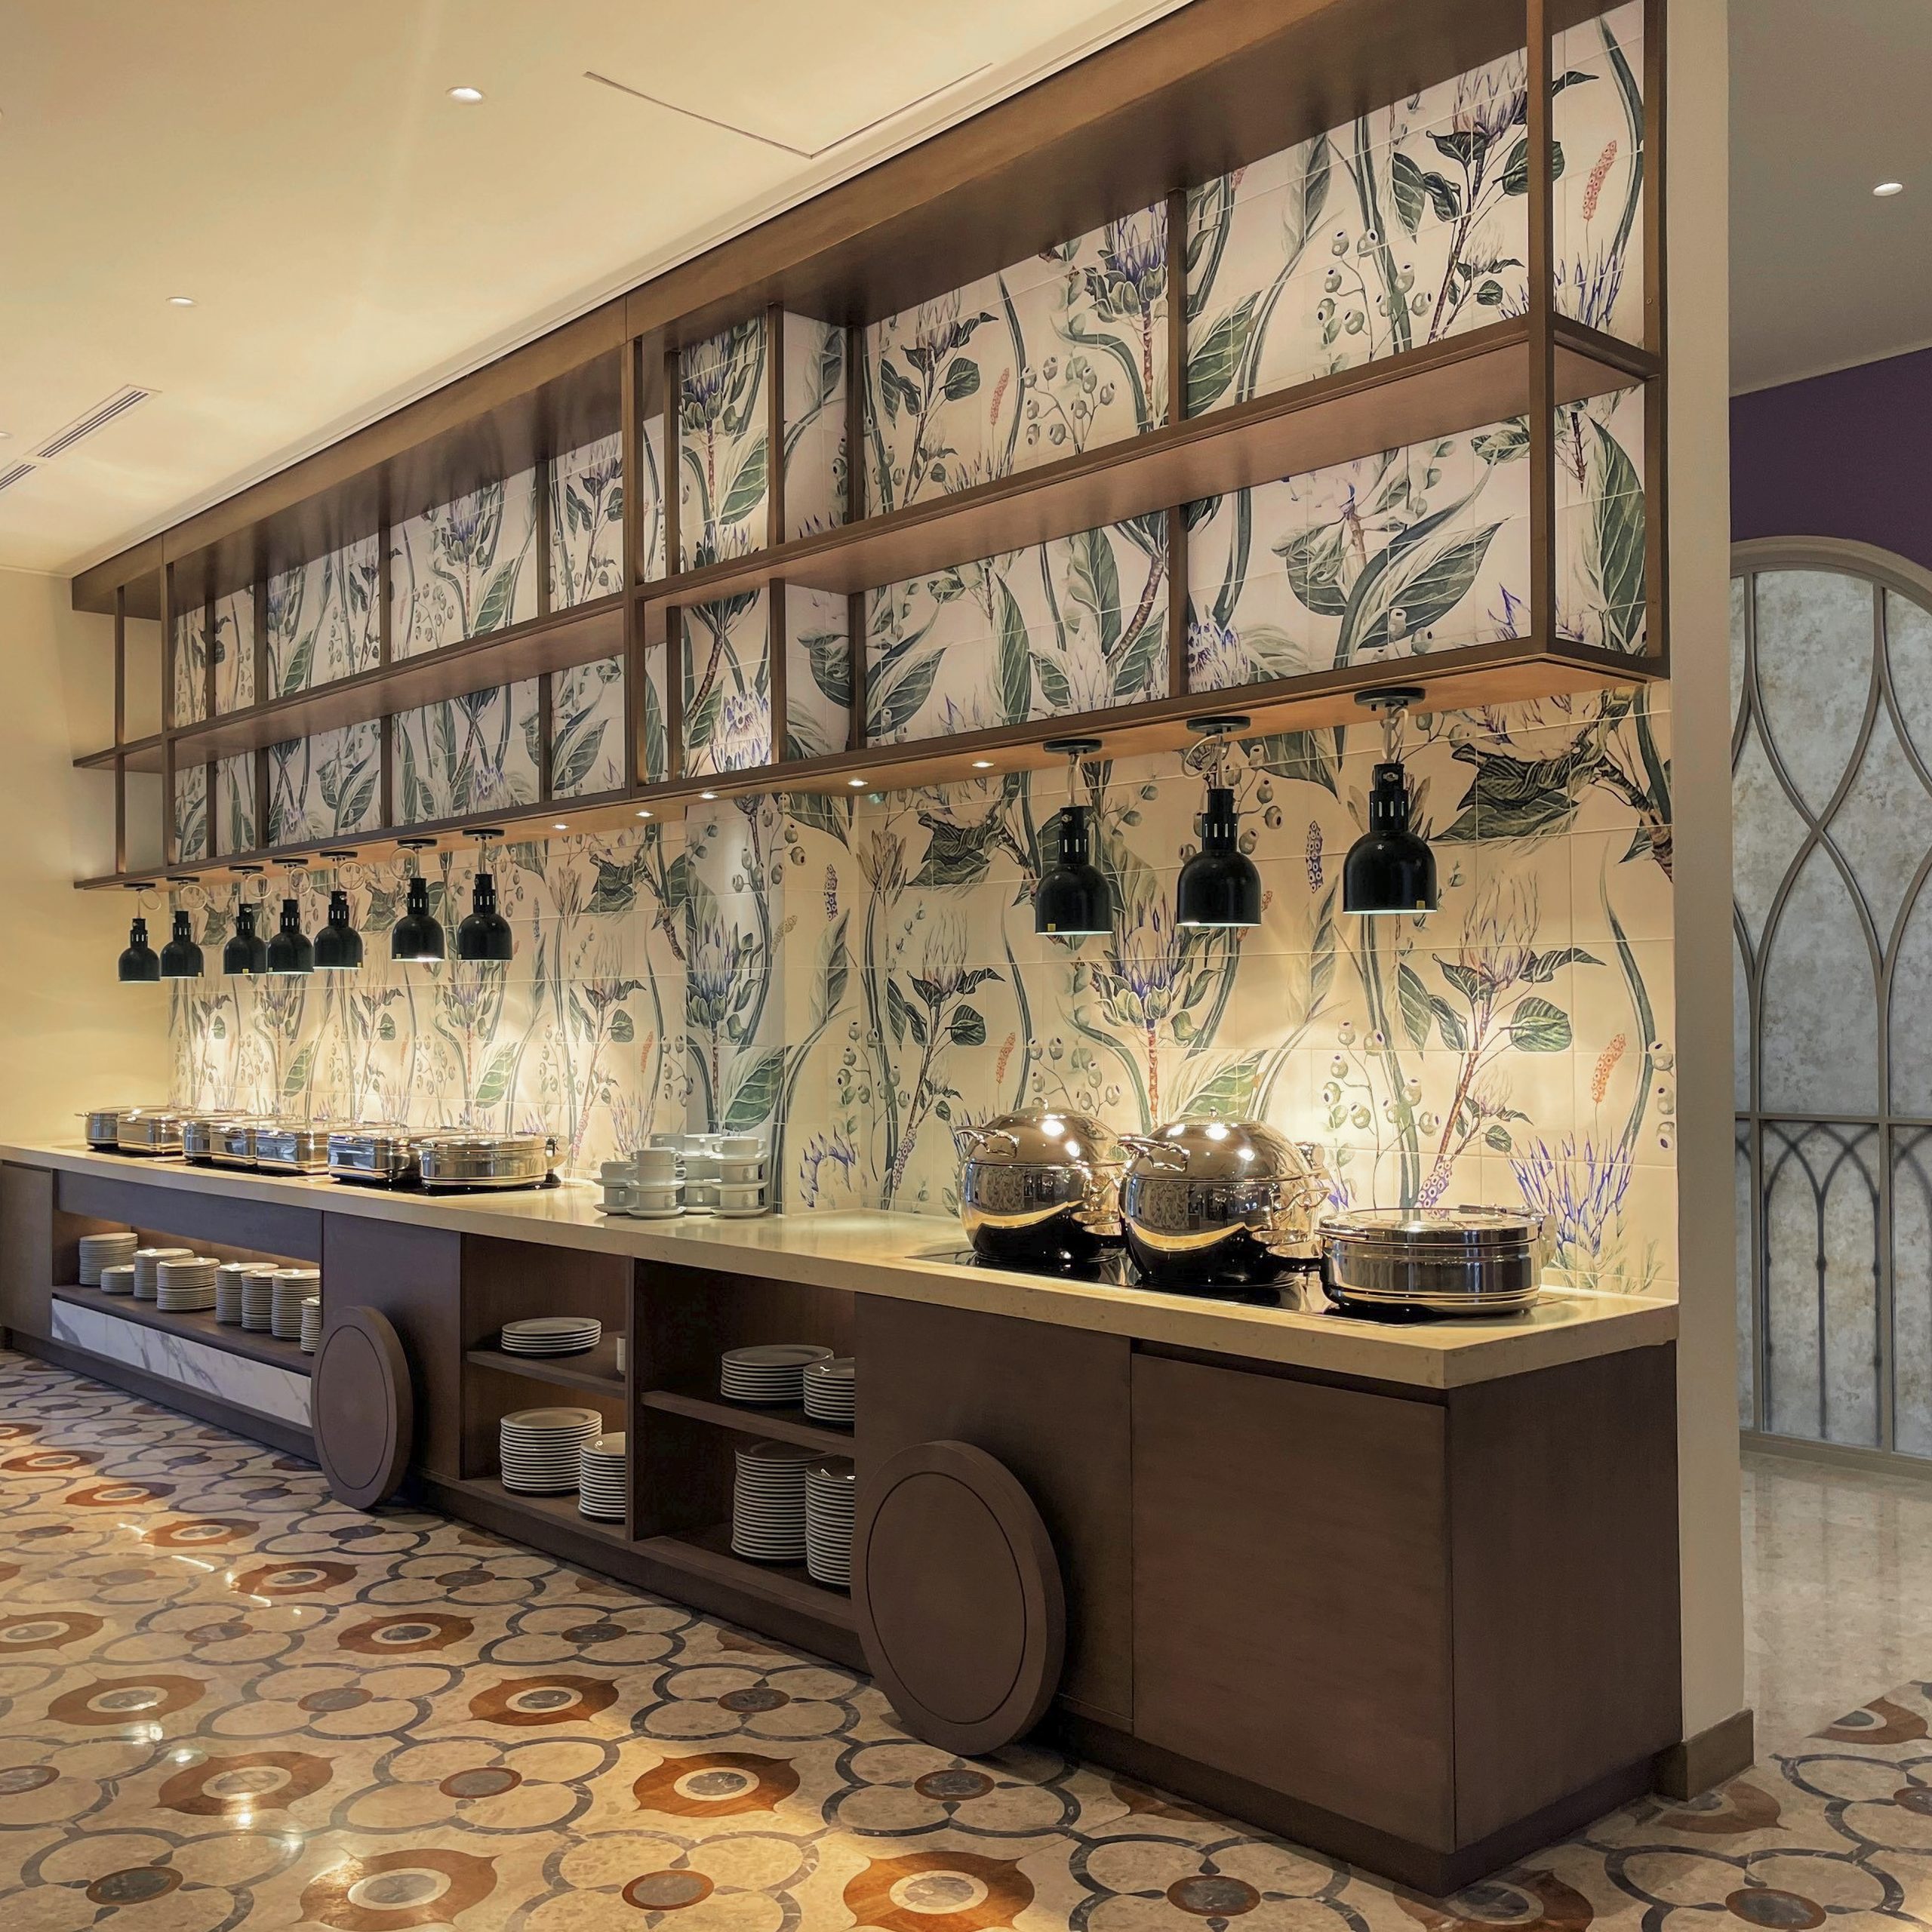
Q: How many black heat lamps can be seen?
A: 10